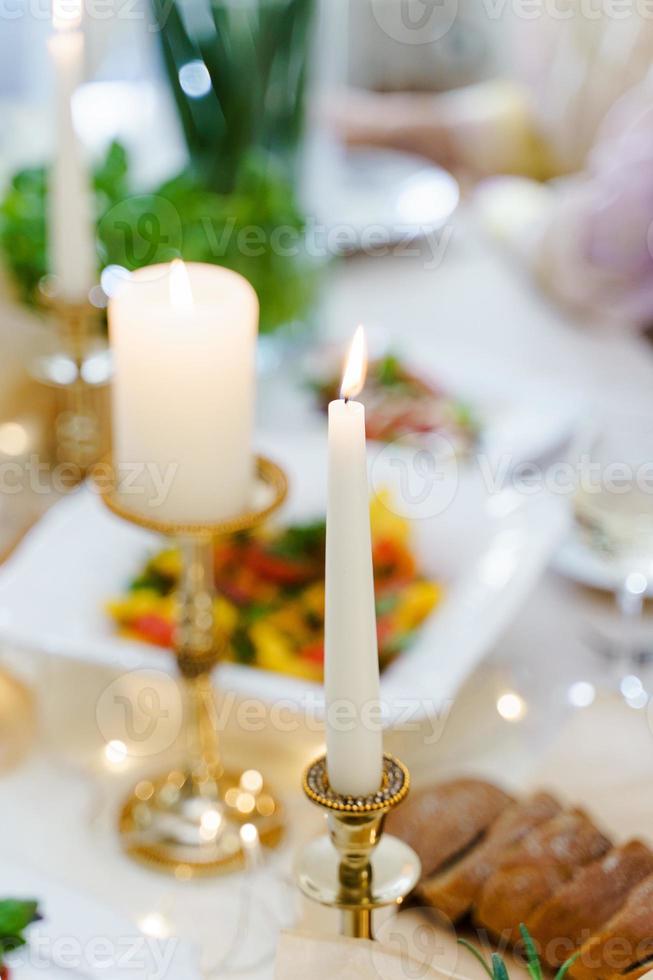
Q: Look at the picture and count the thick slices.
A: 5